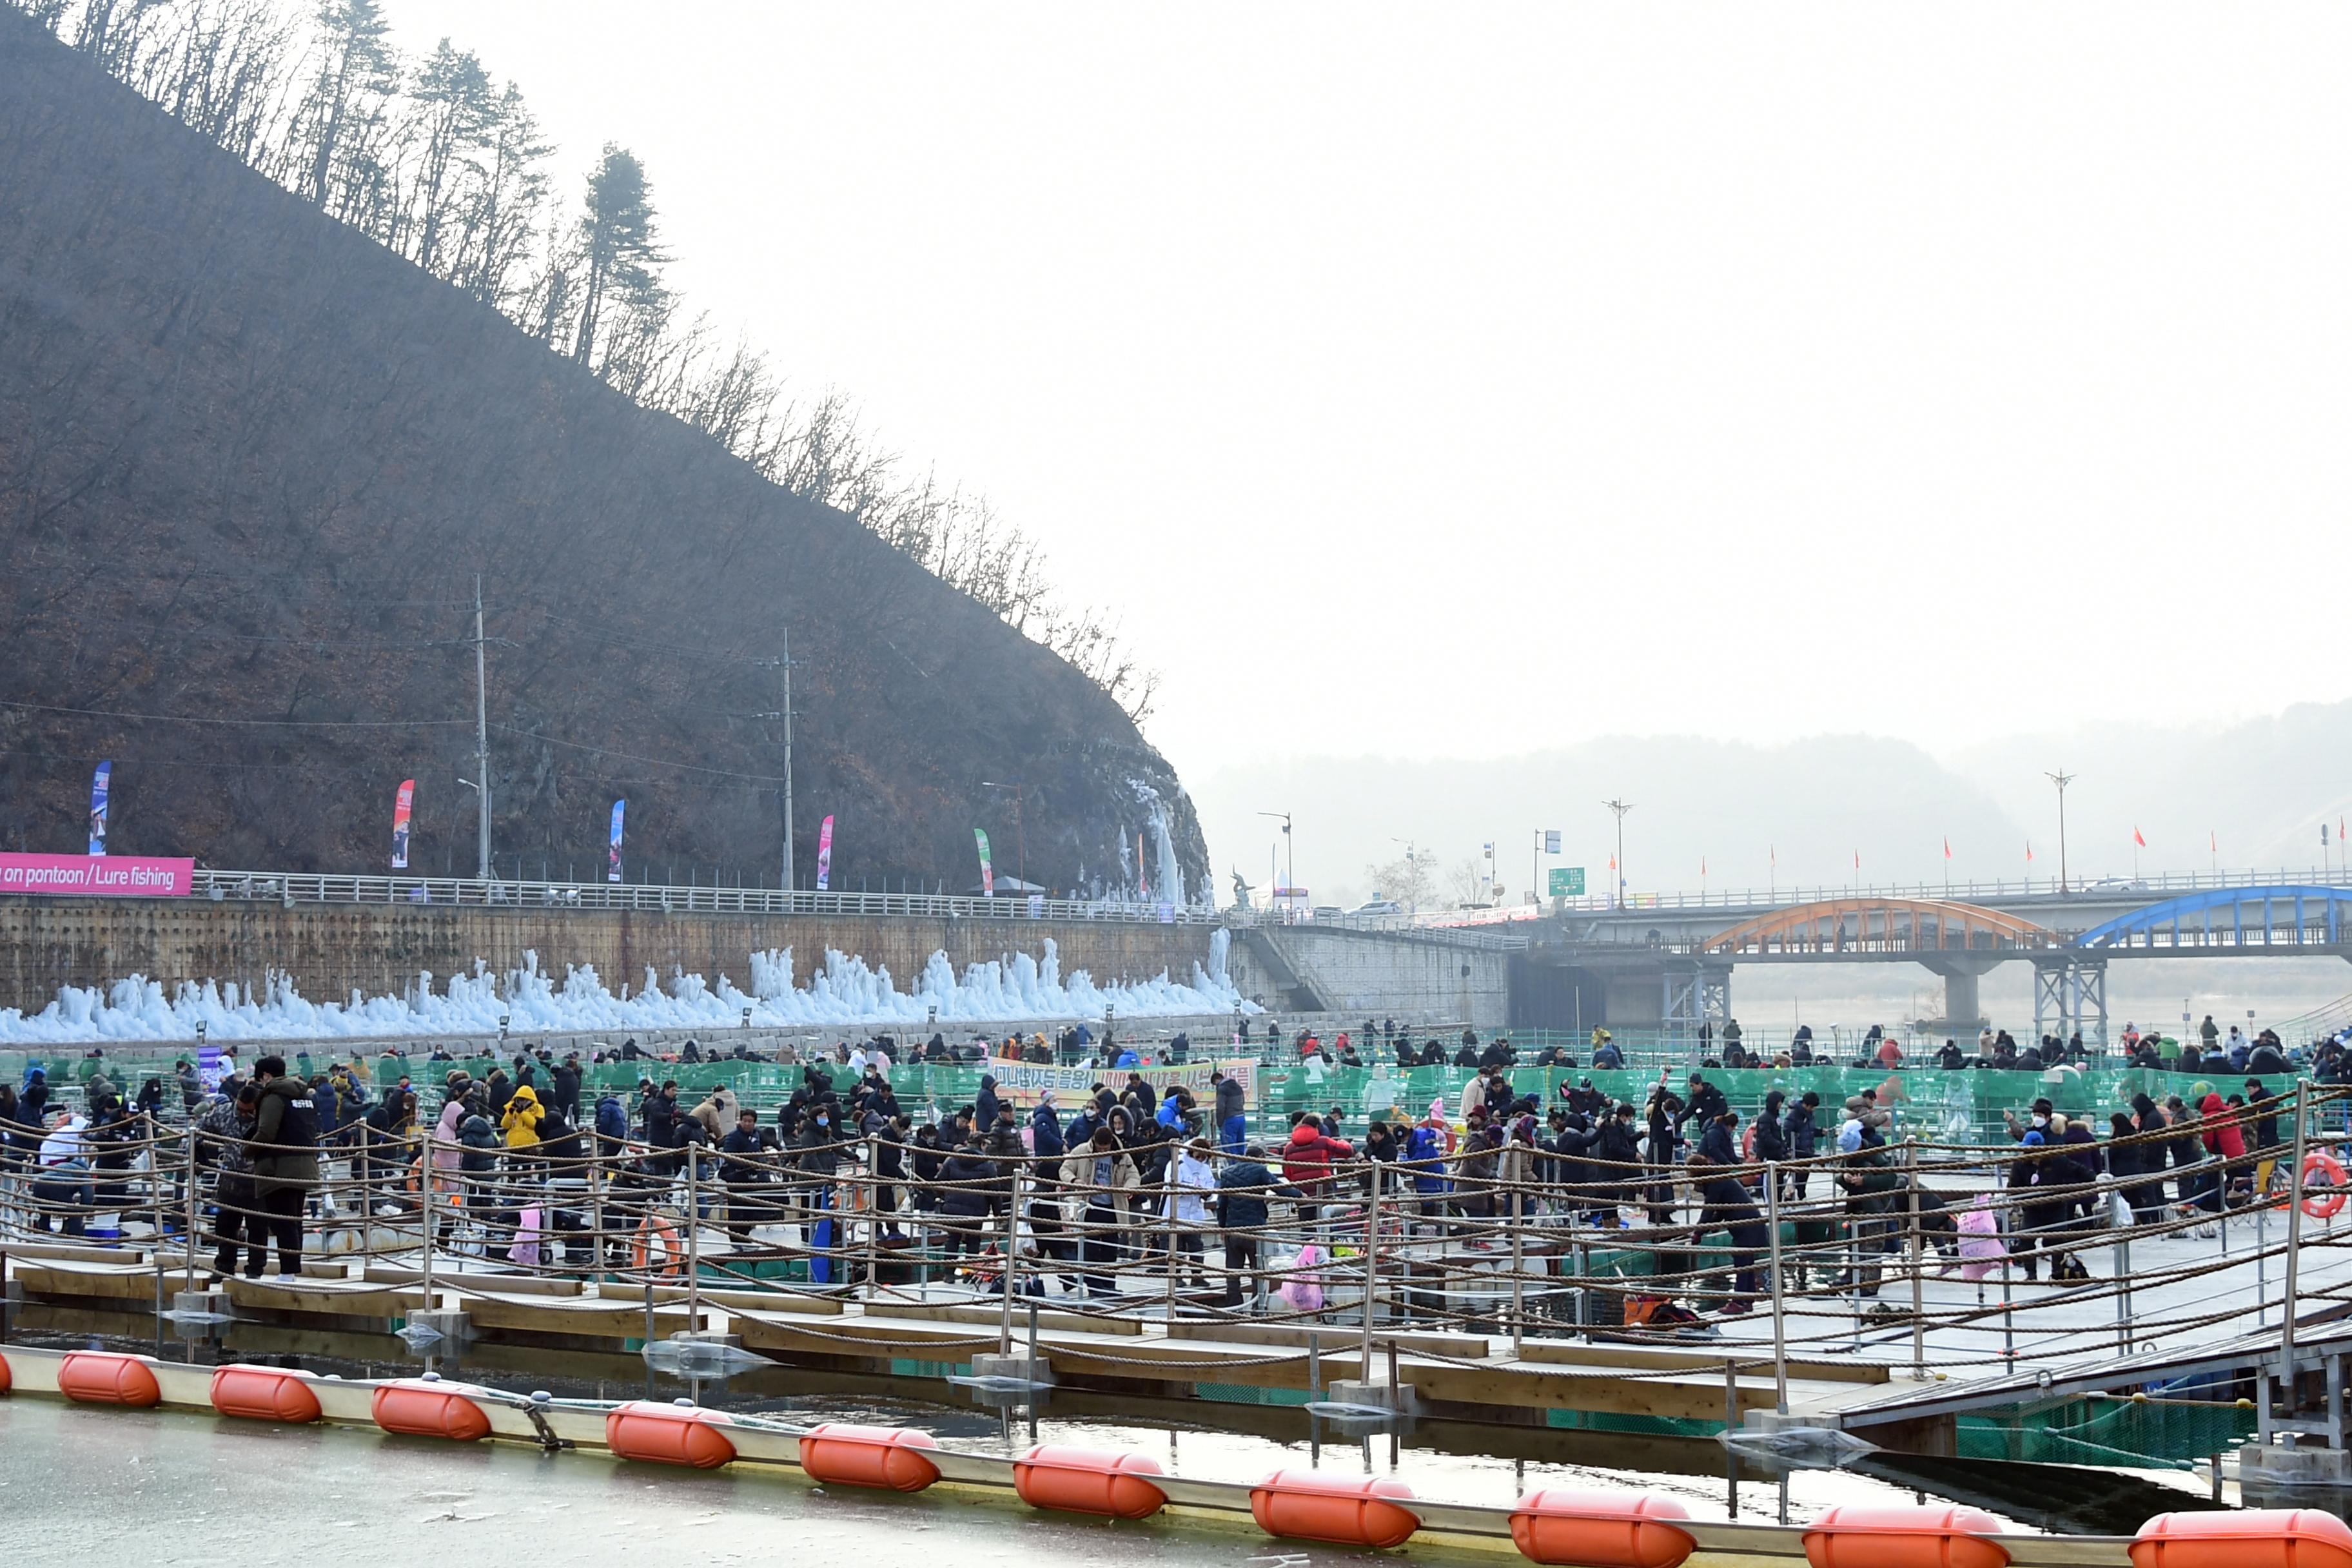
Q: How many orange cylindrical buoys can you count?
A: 11